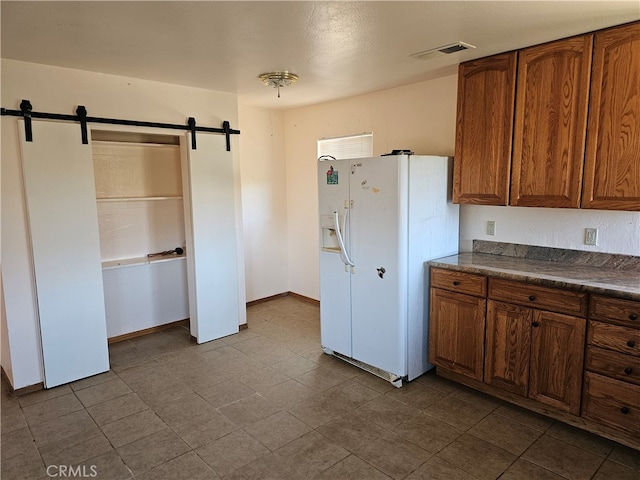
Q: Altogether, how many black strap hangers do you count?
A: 4